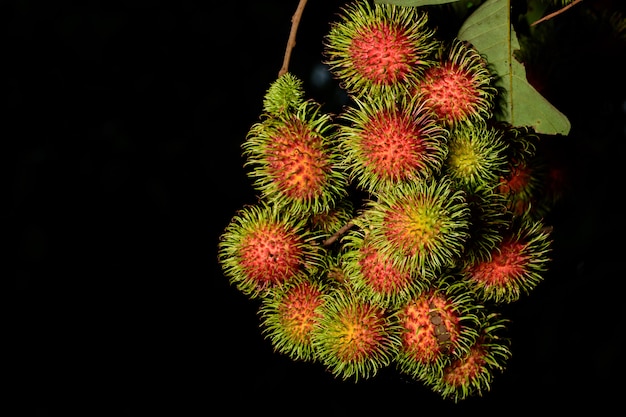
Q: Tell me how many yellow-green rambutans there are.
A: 2